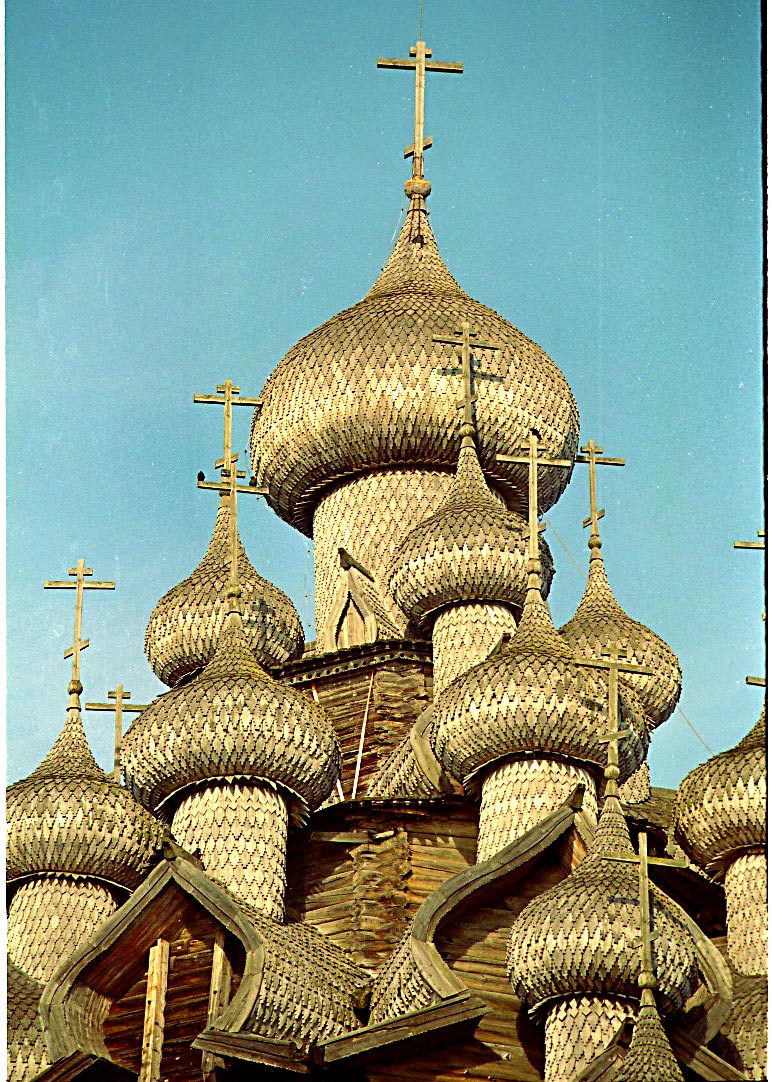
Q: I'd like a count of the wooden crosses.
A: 12